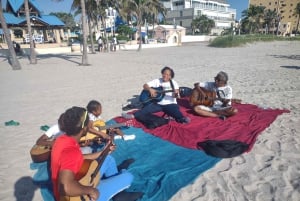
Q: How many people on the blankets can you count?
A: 5